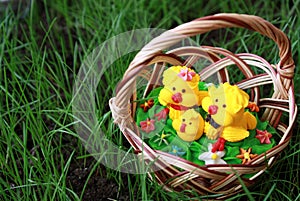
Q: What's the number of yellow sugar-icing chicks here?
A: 3